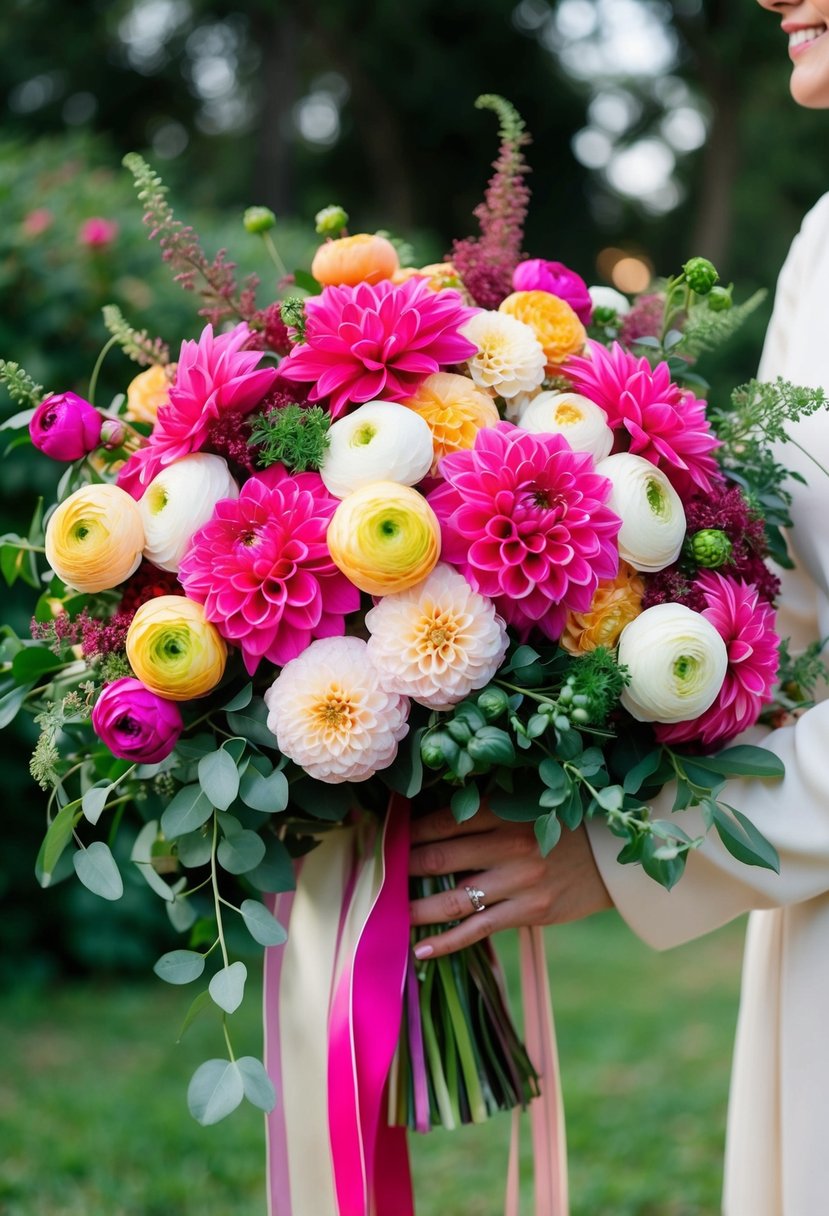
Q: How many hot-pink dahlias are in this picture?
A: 6